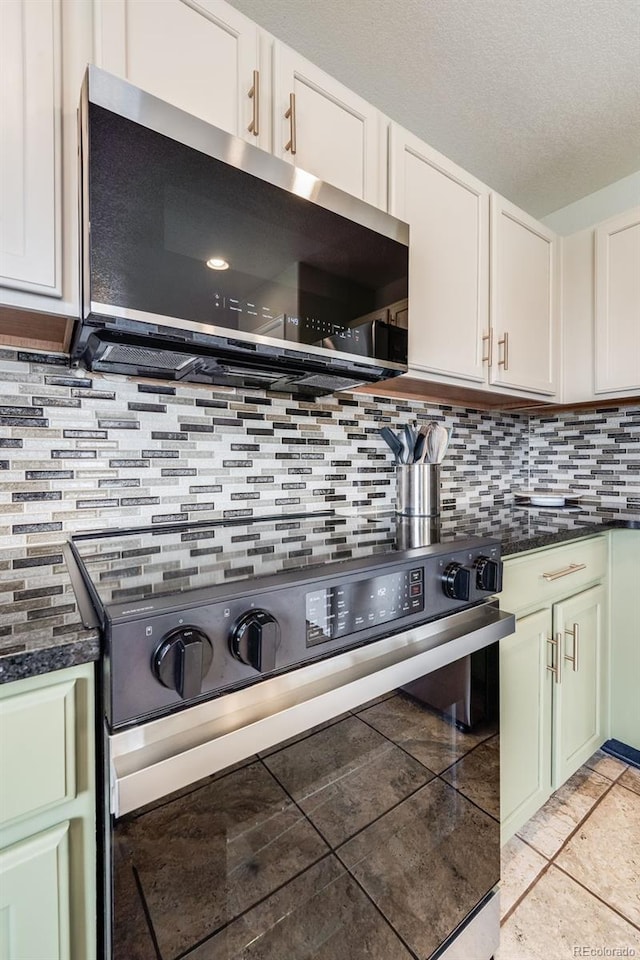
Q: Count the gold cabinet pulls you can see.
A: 7